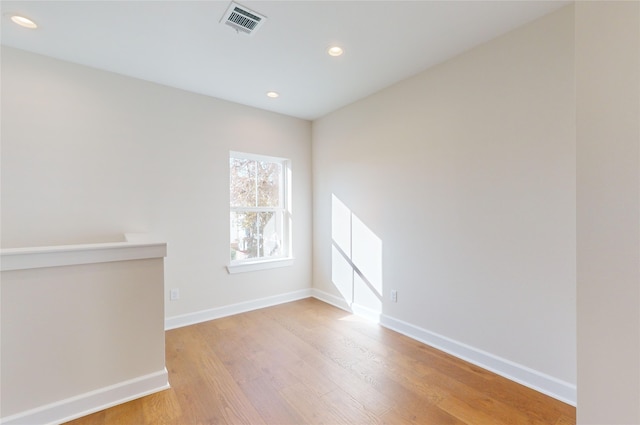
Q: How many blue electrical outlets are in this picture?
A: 0